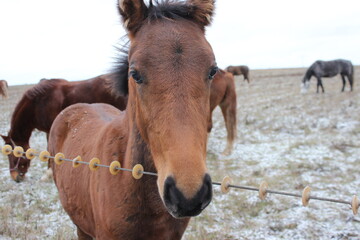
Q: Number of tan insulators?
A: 13